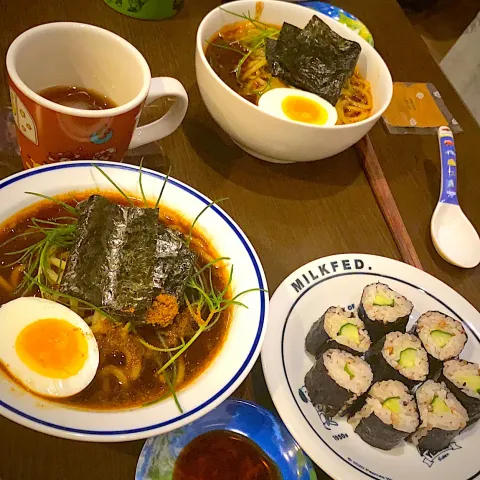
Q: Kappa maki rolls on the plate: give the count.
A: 8